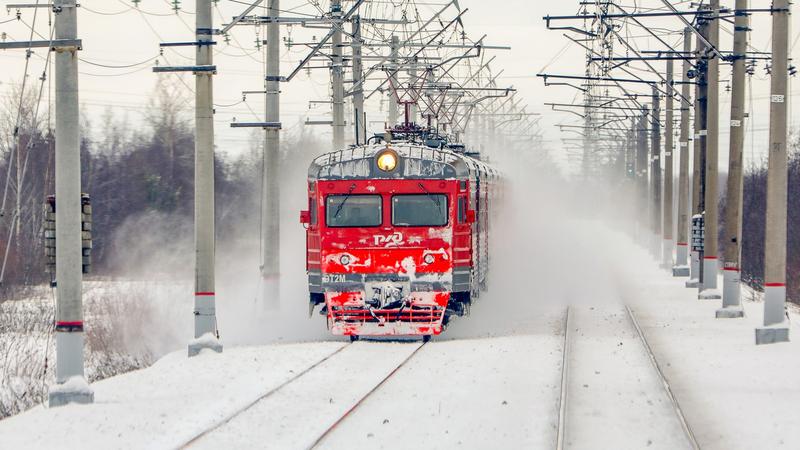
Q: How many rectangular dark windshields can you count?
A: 2